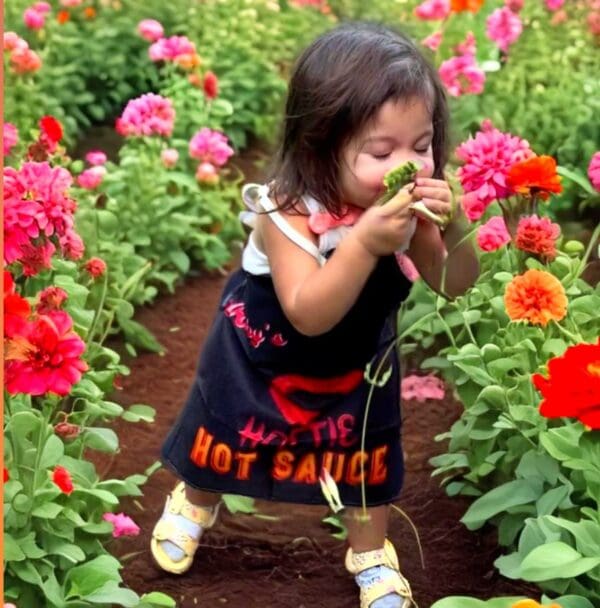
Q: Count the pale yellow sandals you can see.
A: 2